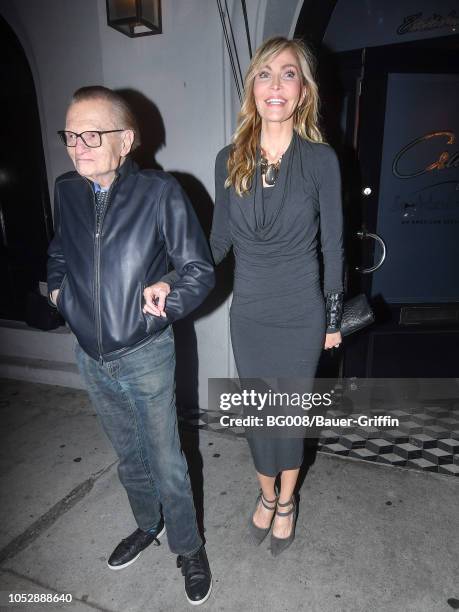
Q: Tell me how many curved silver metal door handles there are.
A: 1